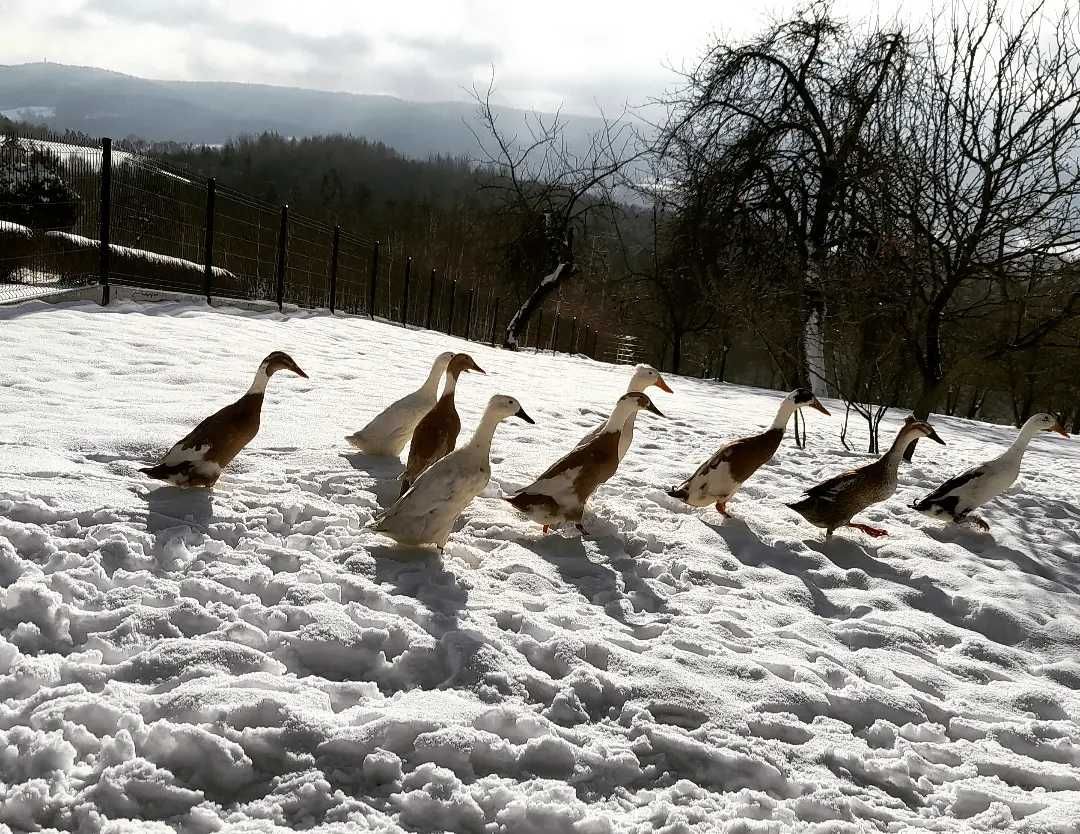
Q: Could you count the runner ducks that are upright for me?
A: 9